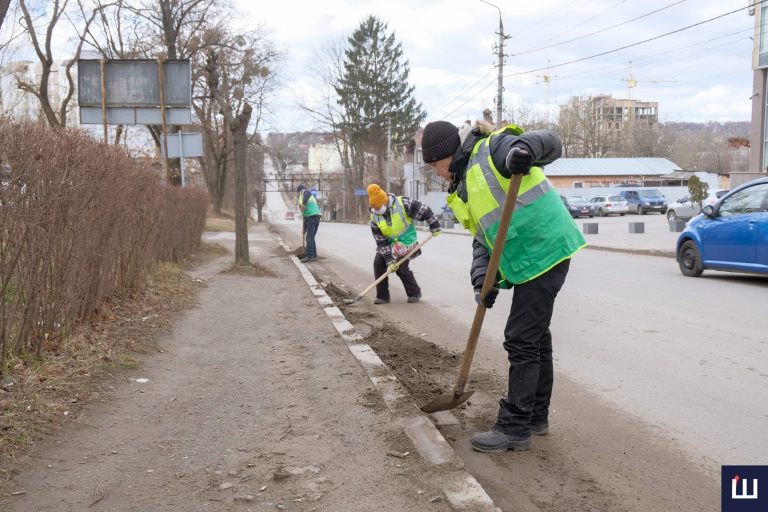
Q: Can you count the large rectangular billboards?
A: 1